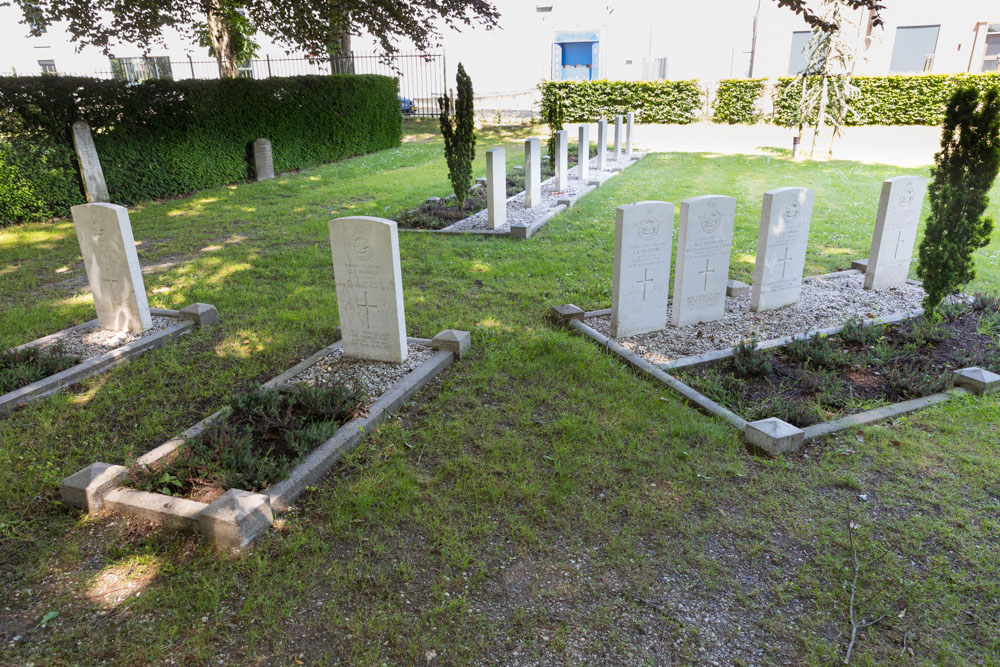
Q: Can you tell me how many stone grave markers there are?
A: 15